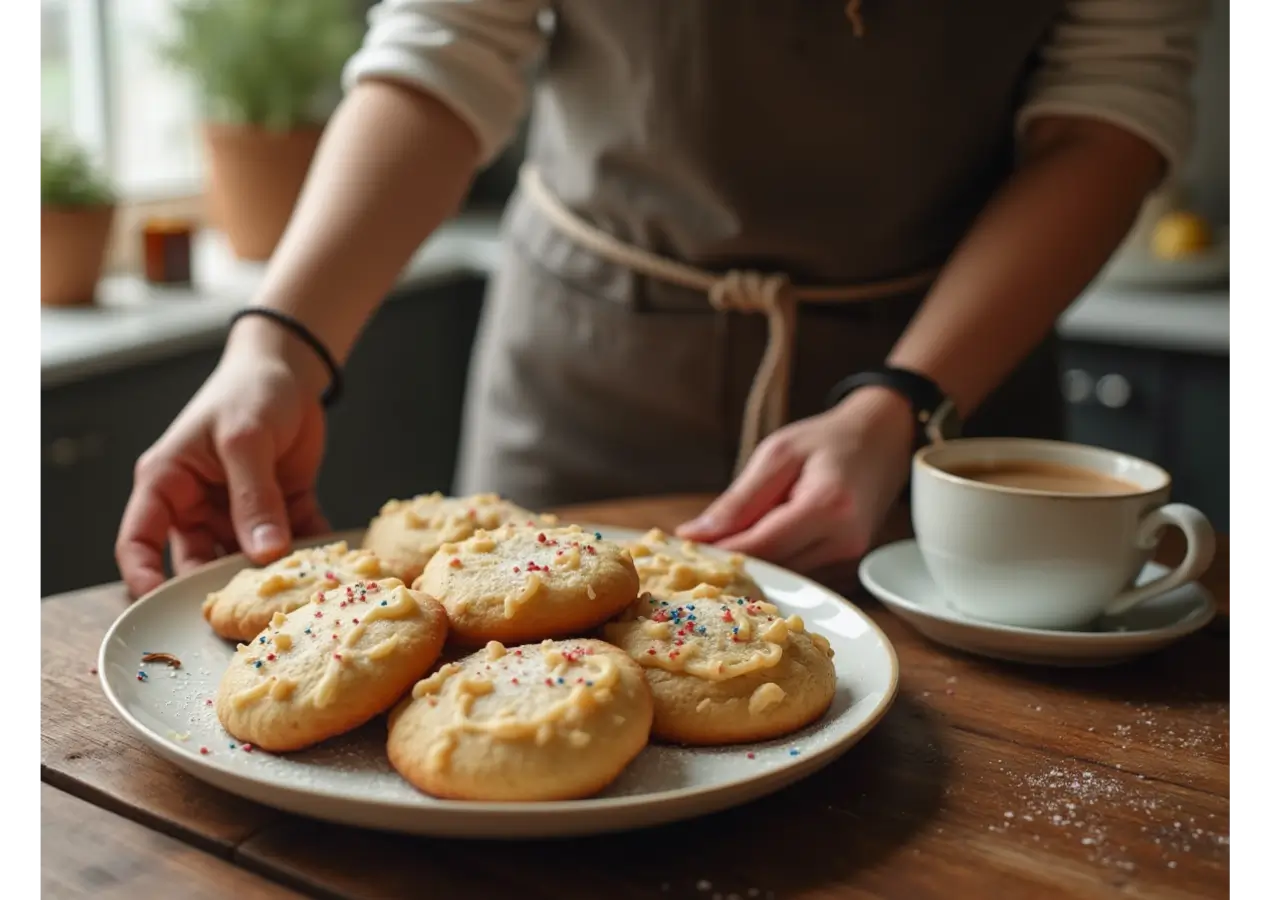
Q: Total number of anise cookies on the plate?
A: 7